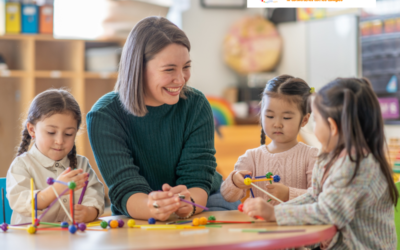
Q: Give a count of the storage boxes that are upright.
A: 3